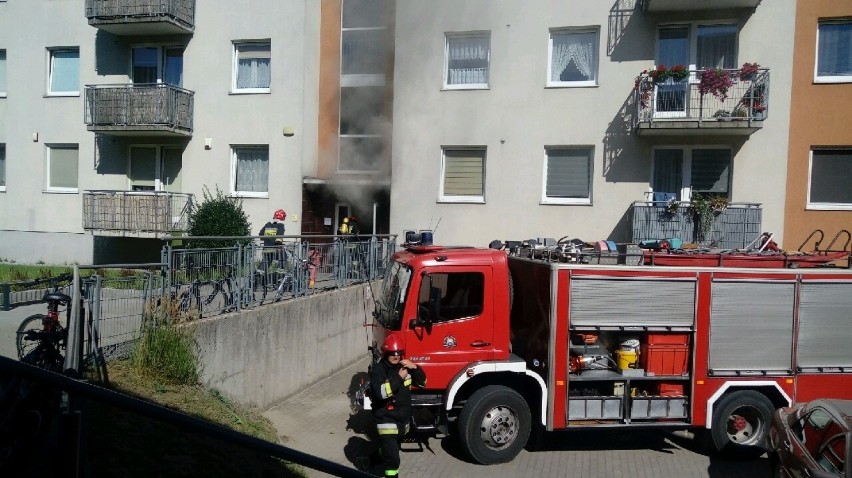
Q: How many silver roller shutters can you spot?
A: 3